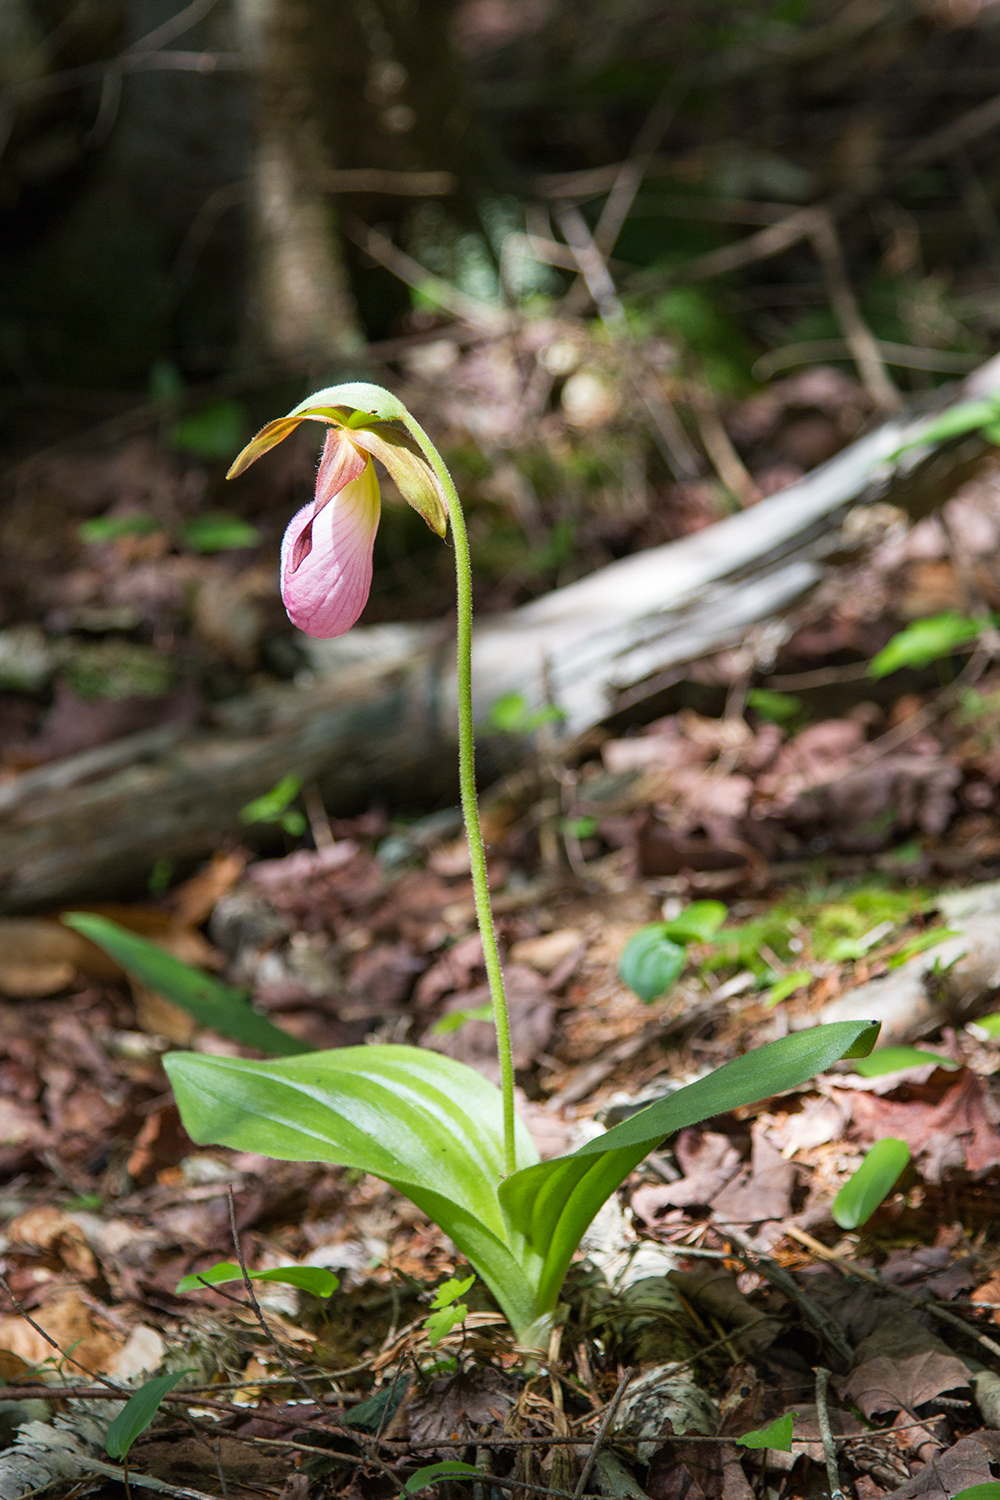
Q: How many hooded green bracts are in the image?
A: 1